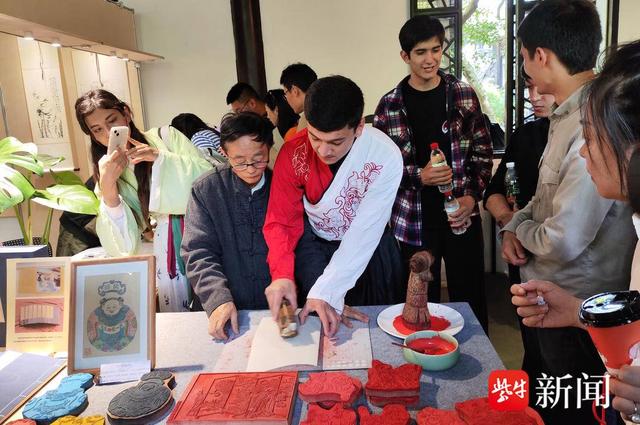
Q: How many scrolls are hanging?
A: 2